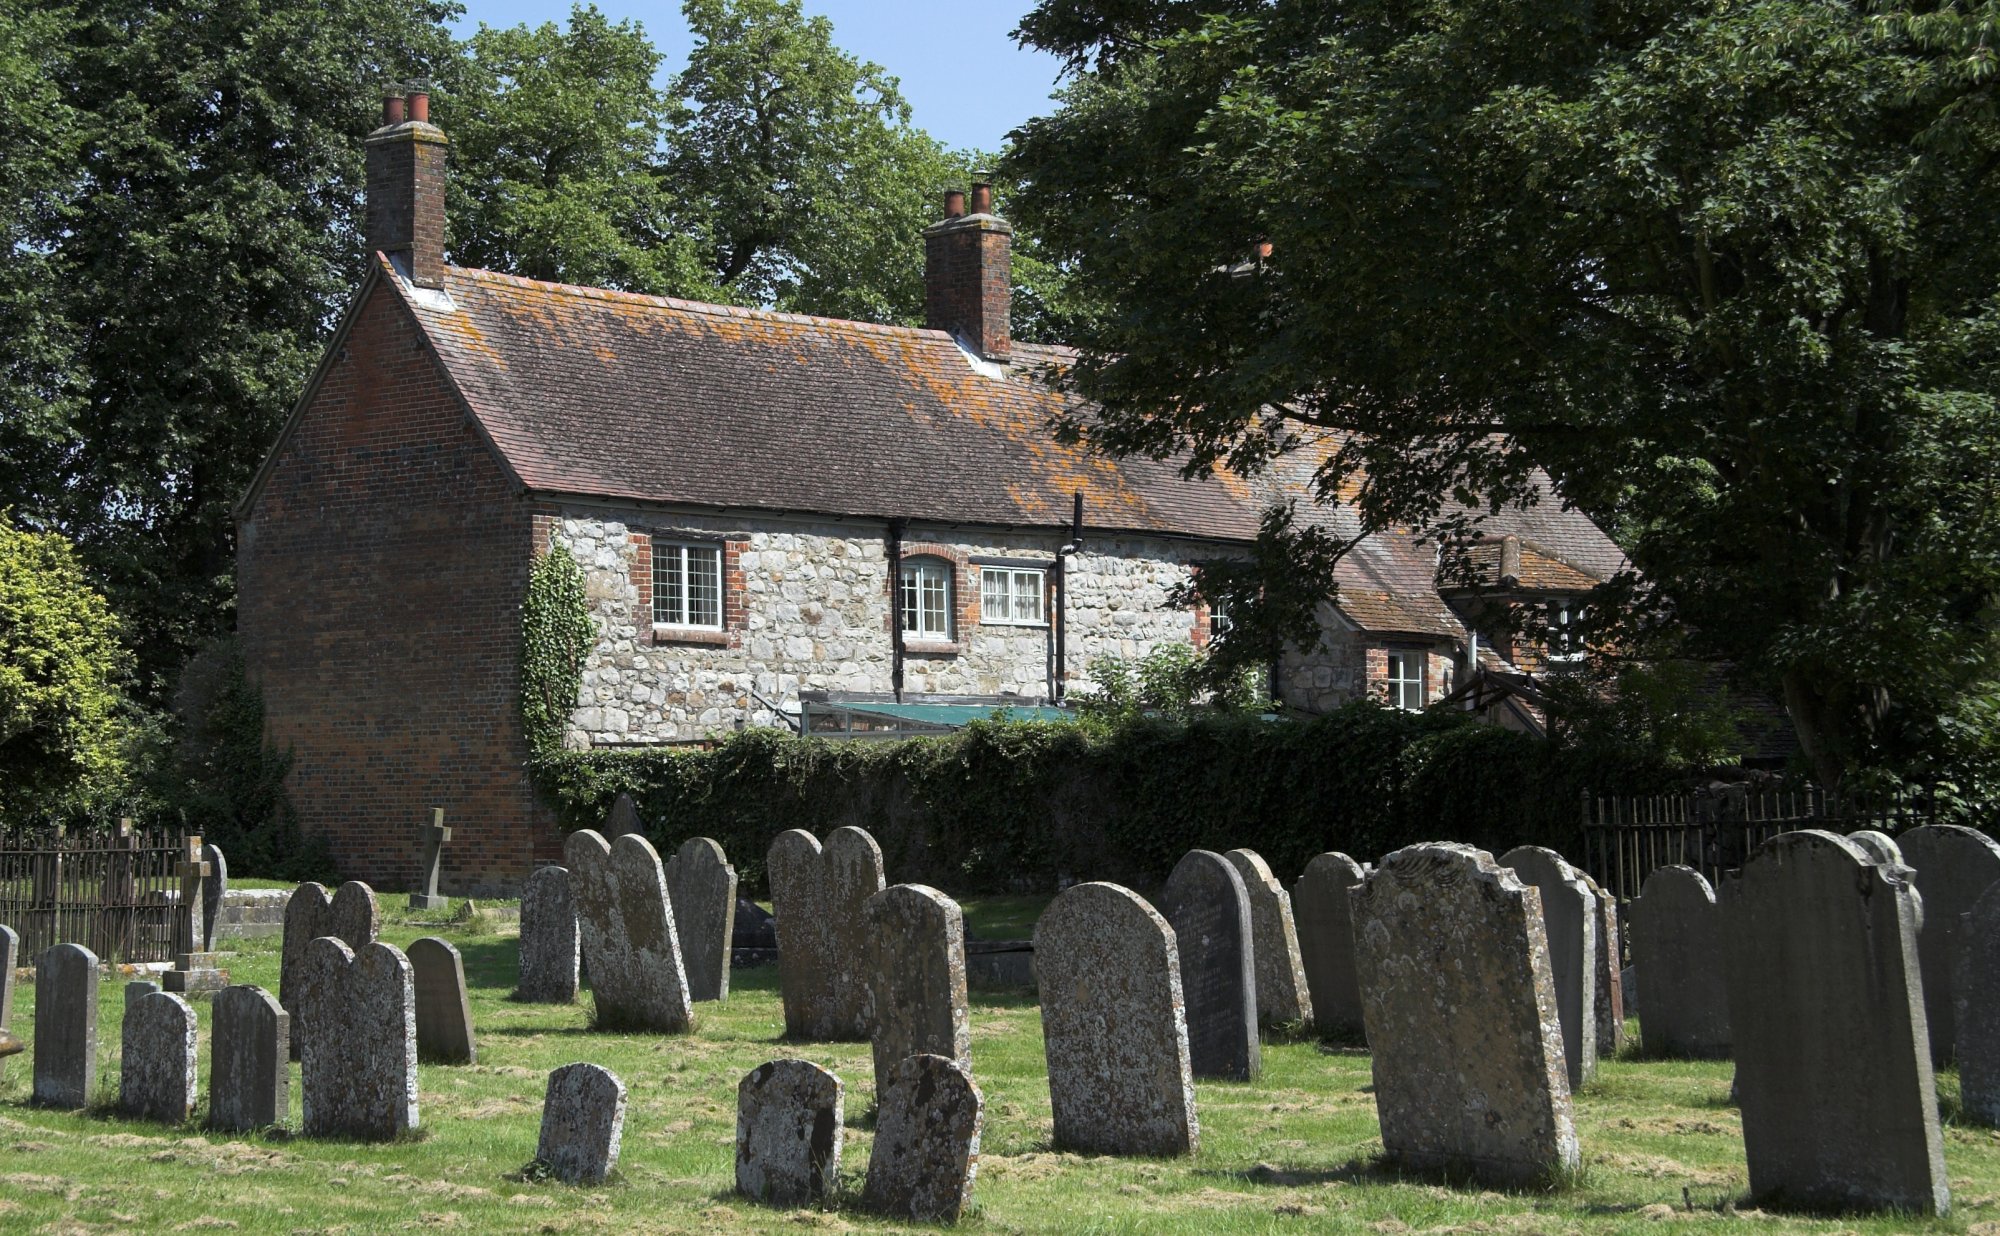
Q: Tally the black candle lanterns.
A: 0